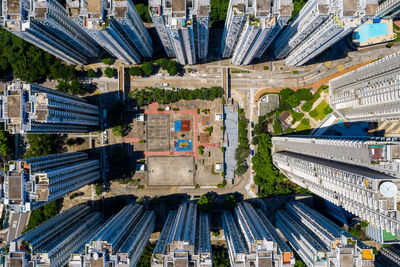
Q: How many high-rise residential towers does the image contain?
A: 14